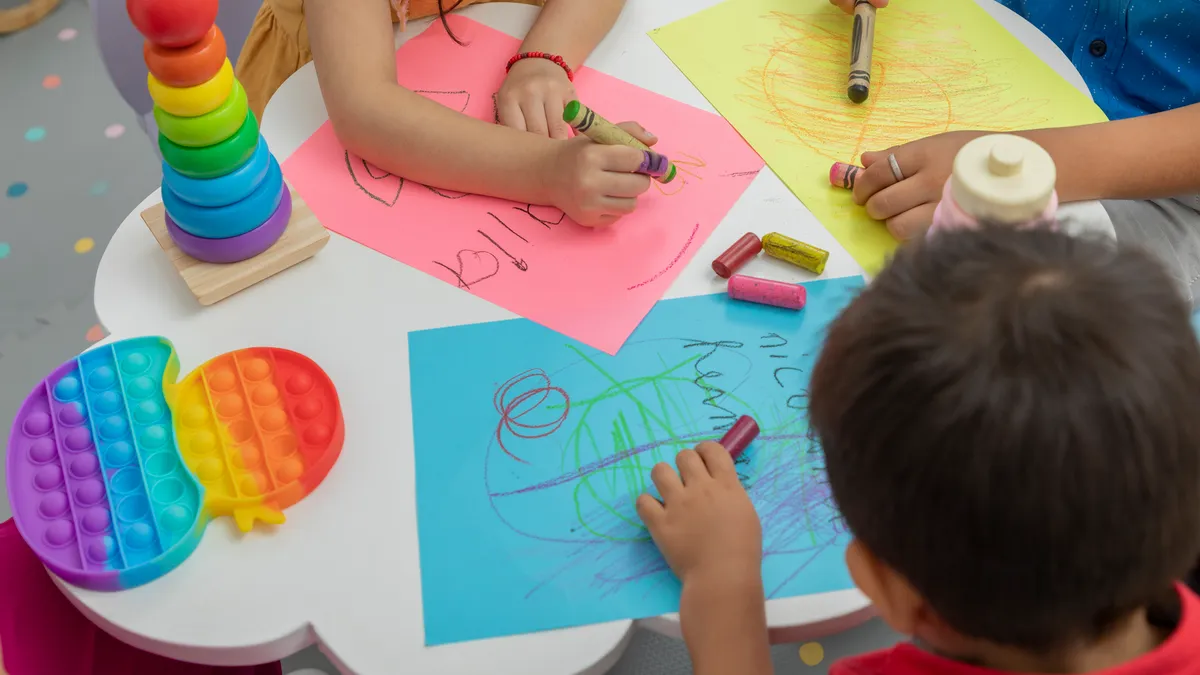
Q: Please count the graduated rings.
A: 7